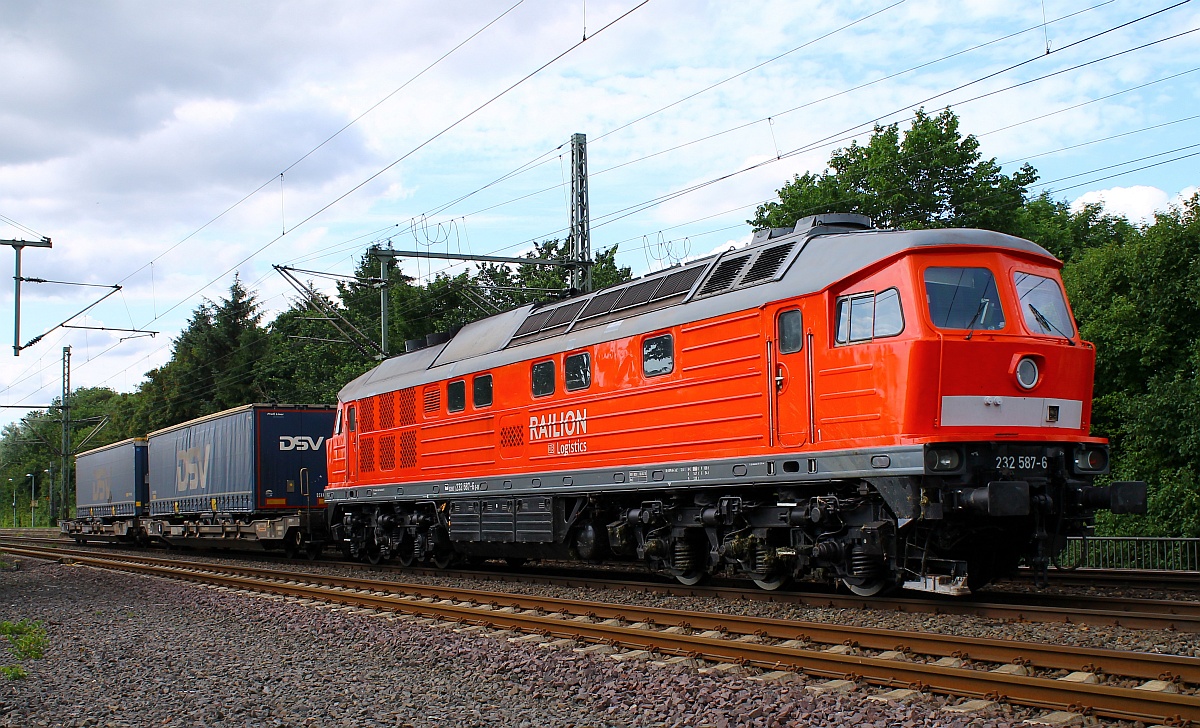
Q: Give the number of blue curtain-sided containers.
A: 2